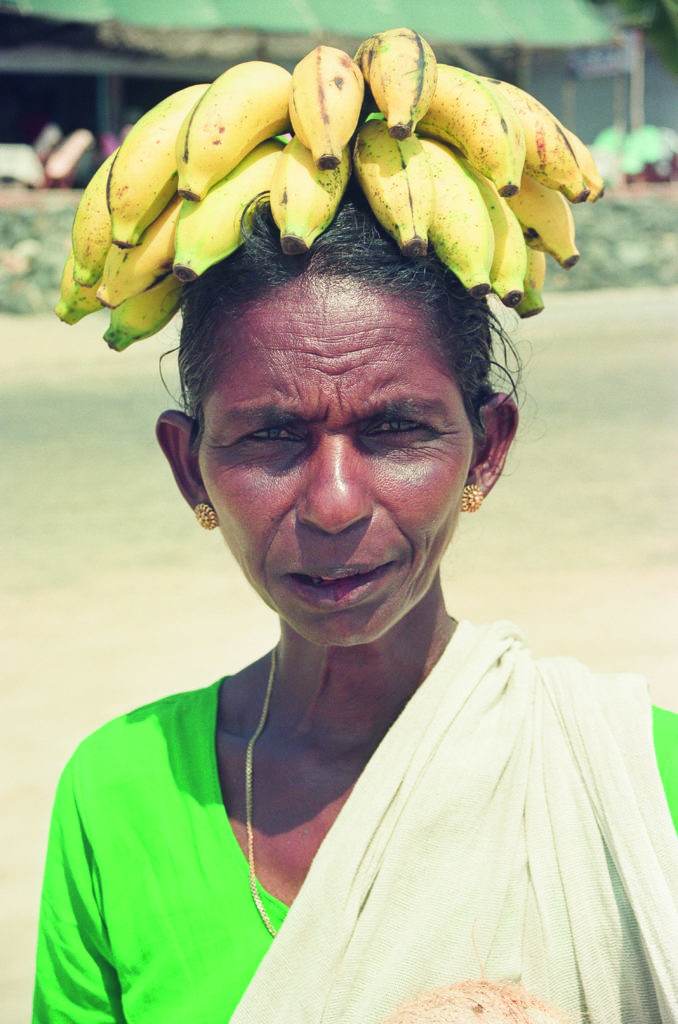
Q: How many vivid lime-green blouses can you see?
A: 1